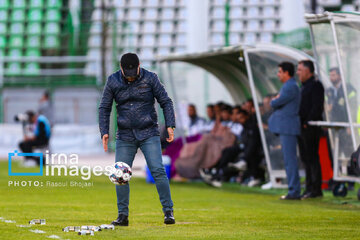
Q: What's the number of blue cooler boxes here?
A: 1